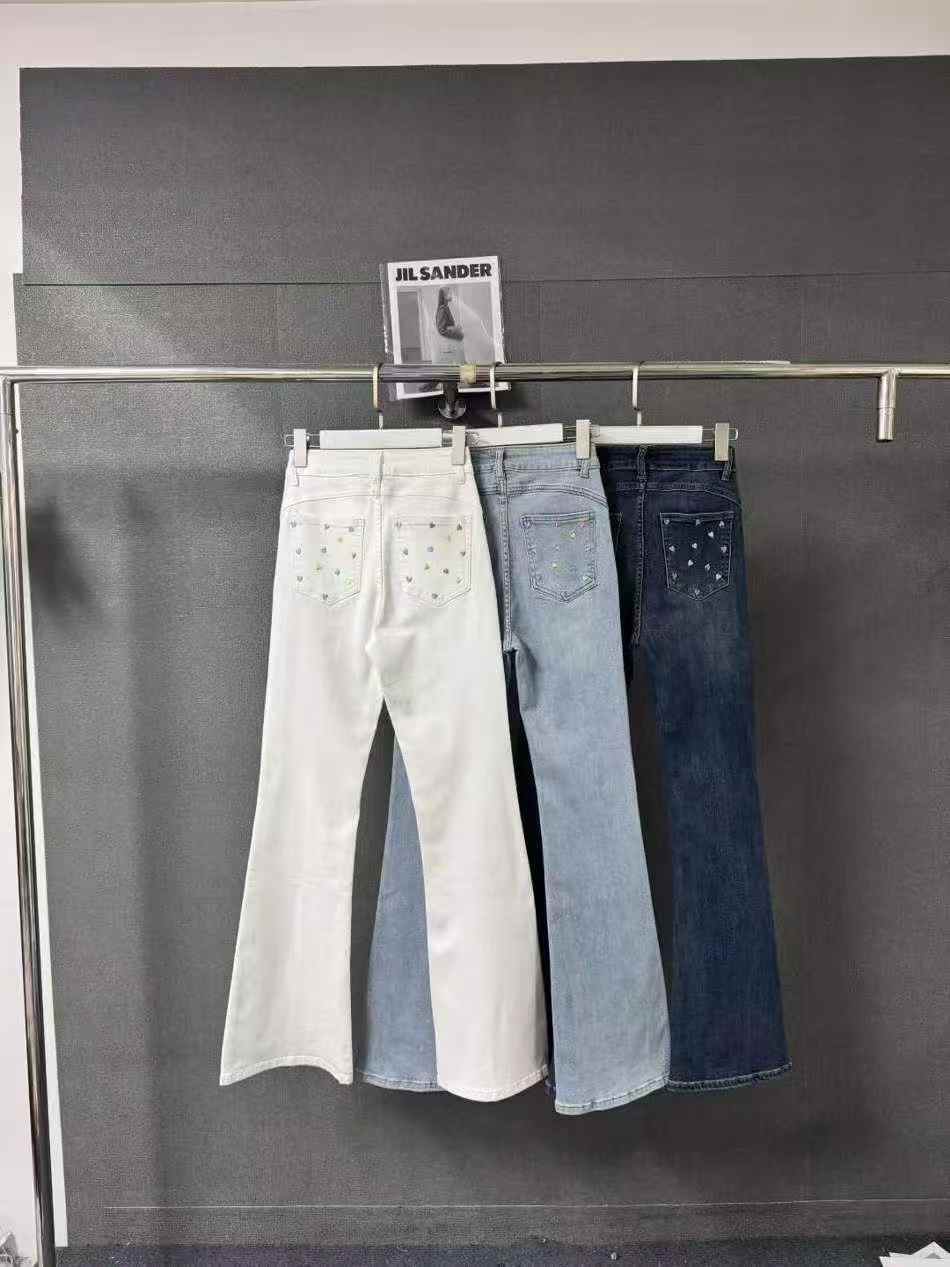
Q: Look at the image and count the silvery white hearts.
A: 12